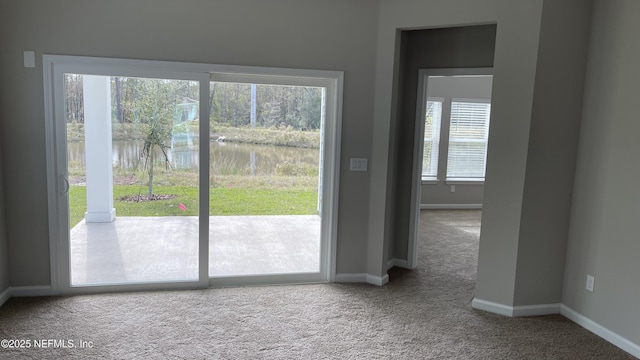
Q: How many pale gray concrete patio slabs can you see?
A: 1